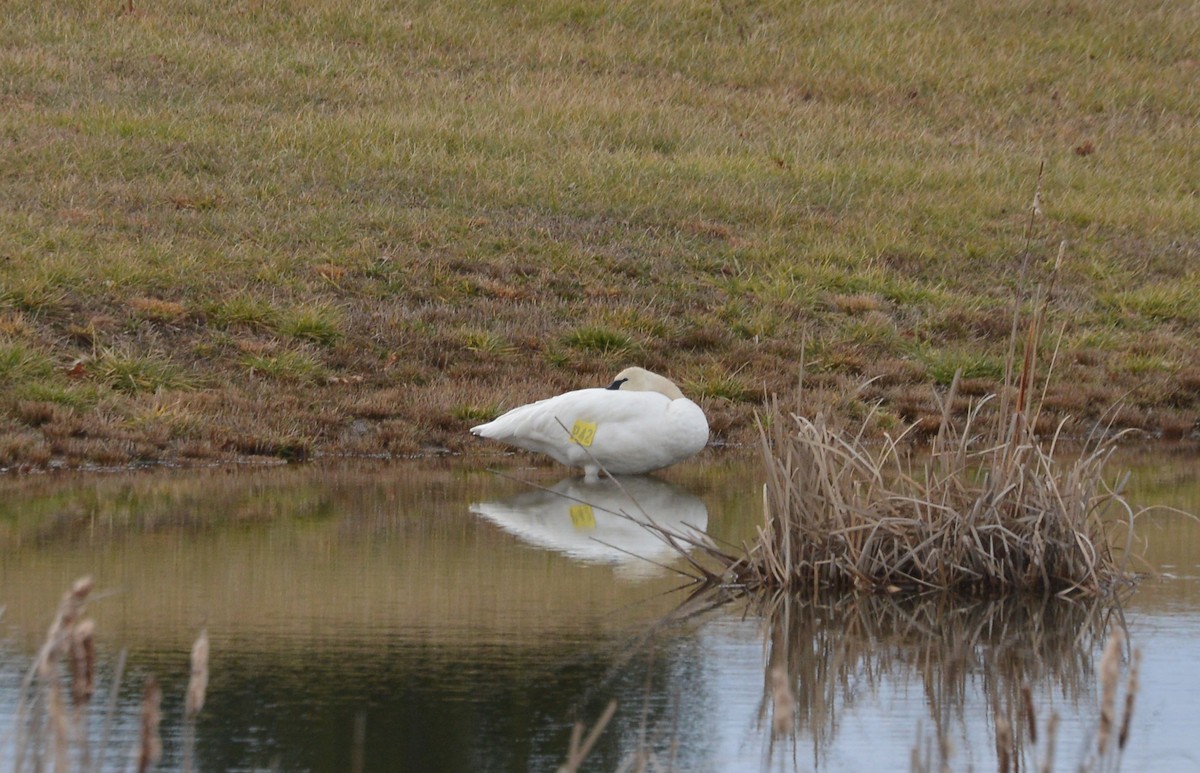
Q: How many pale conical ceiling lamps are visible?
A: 0